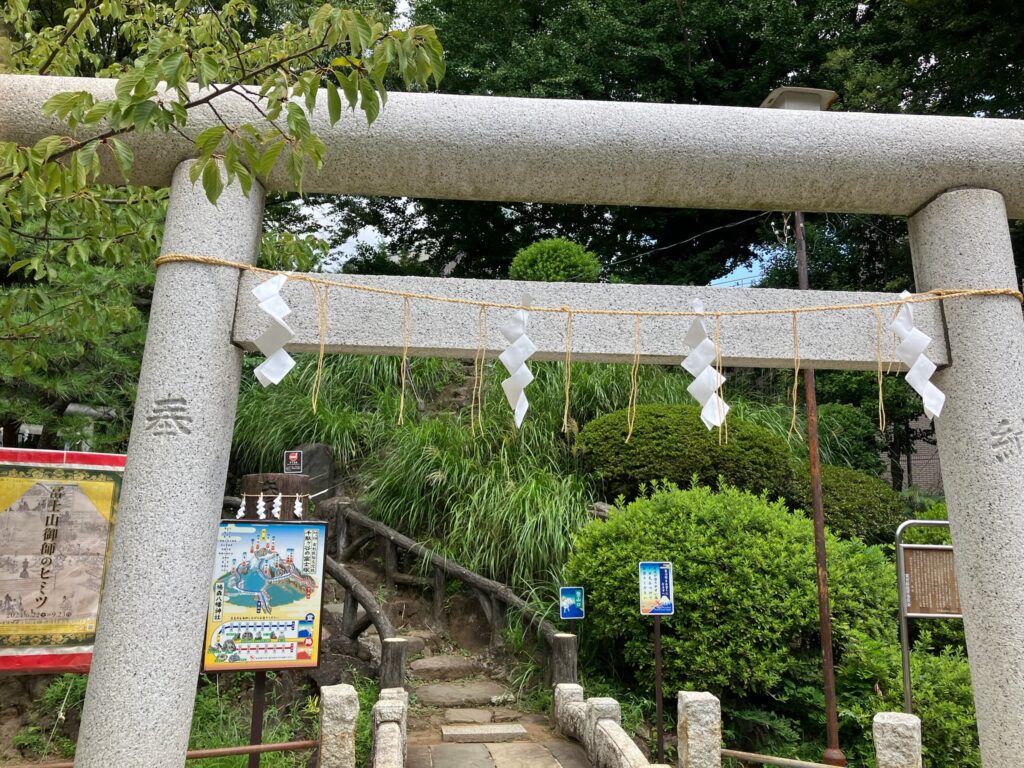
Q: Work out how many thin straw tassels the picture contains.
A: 8